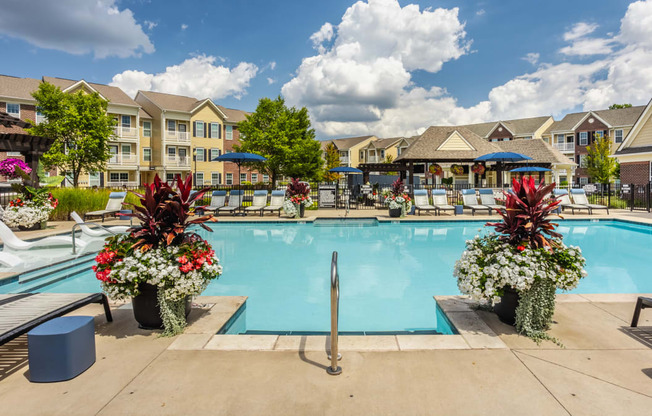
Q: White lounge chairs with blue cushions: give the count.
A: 13